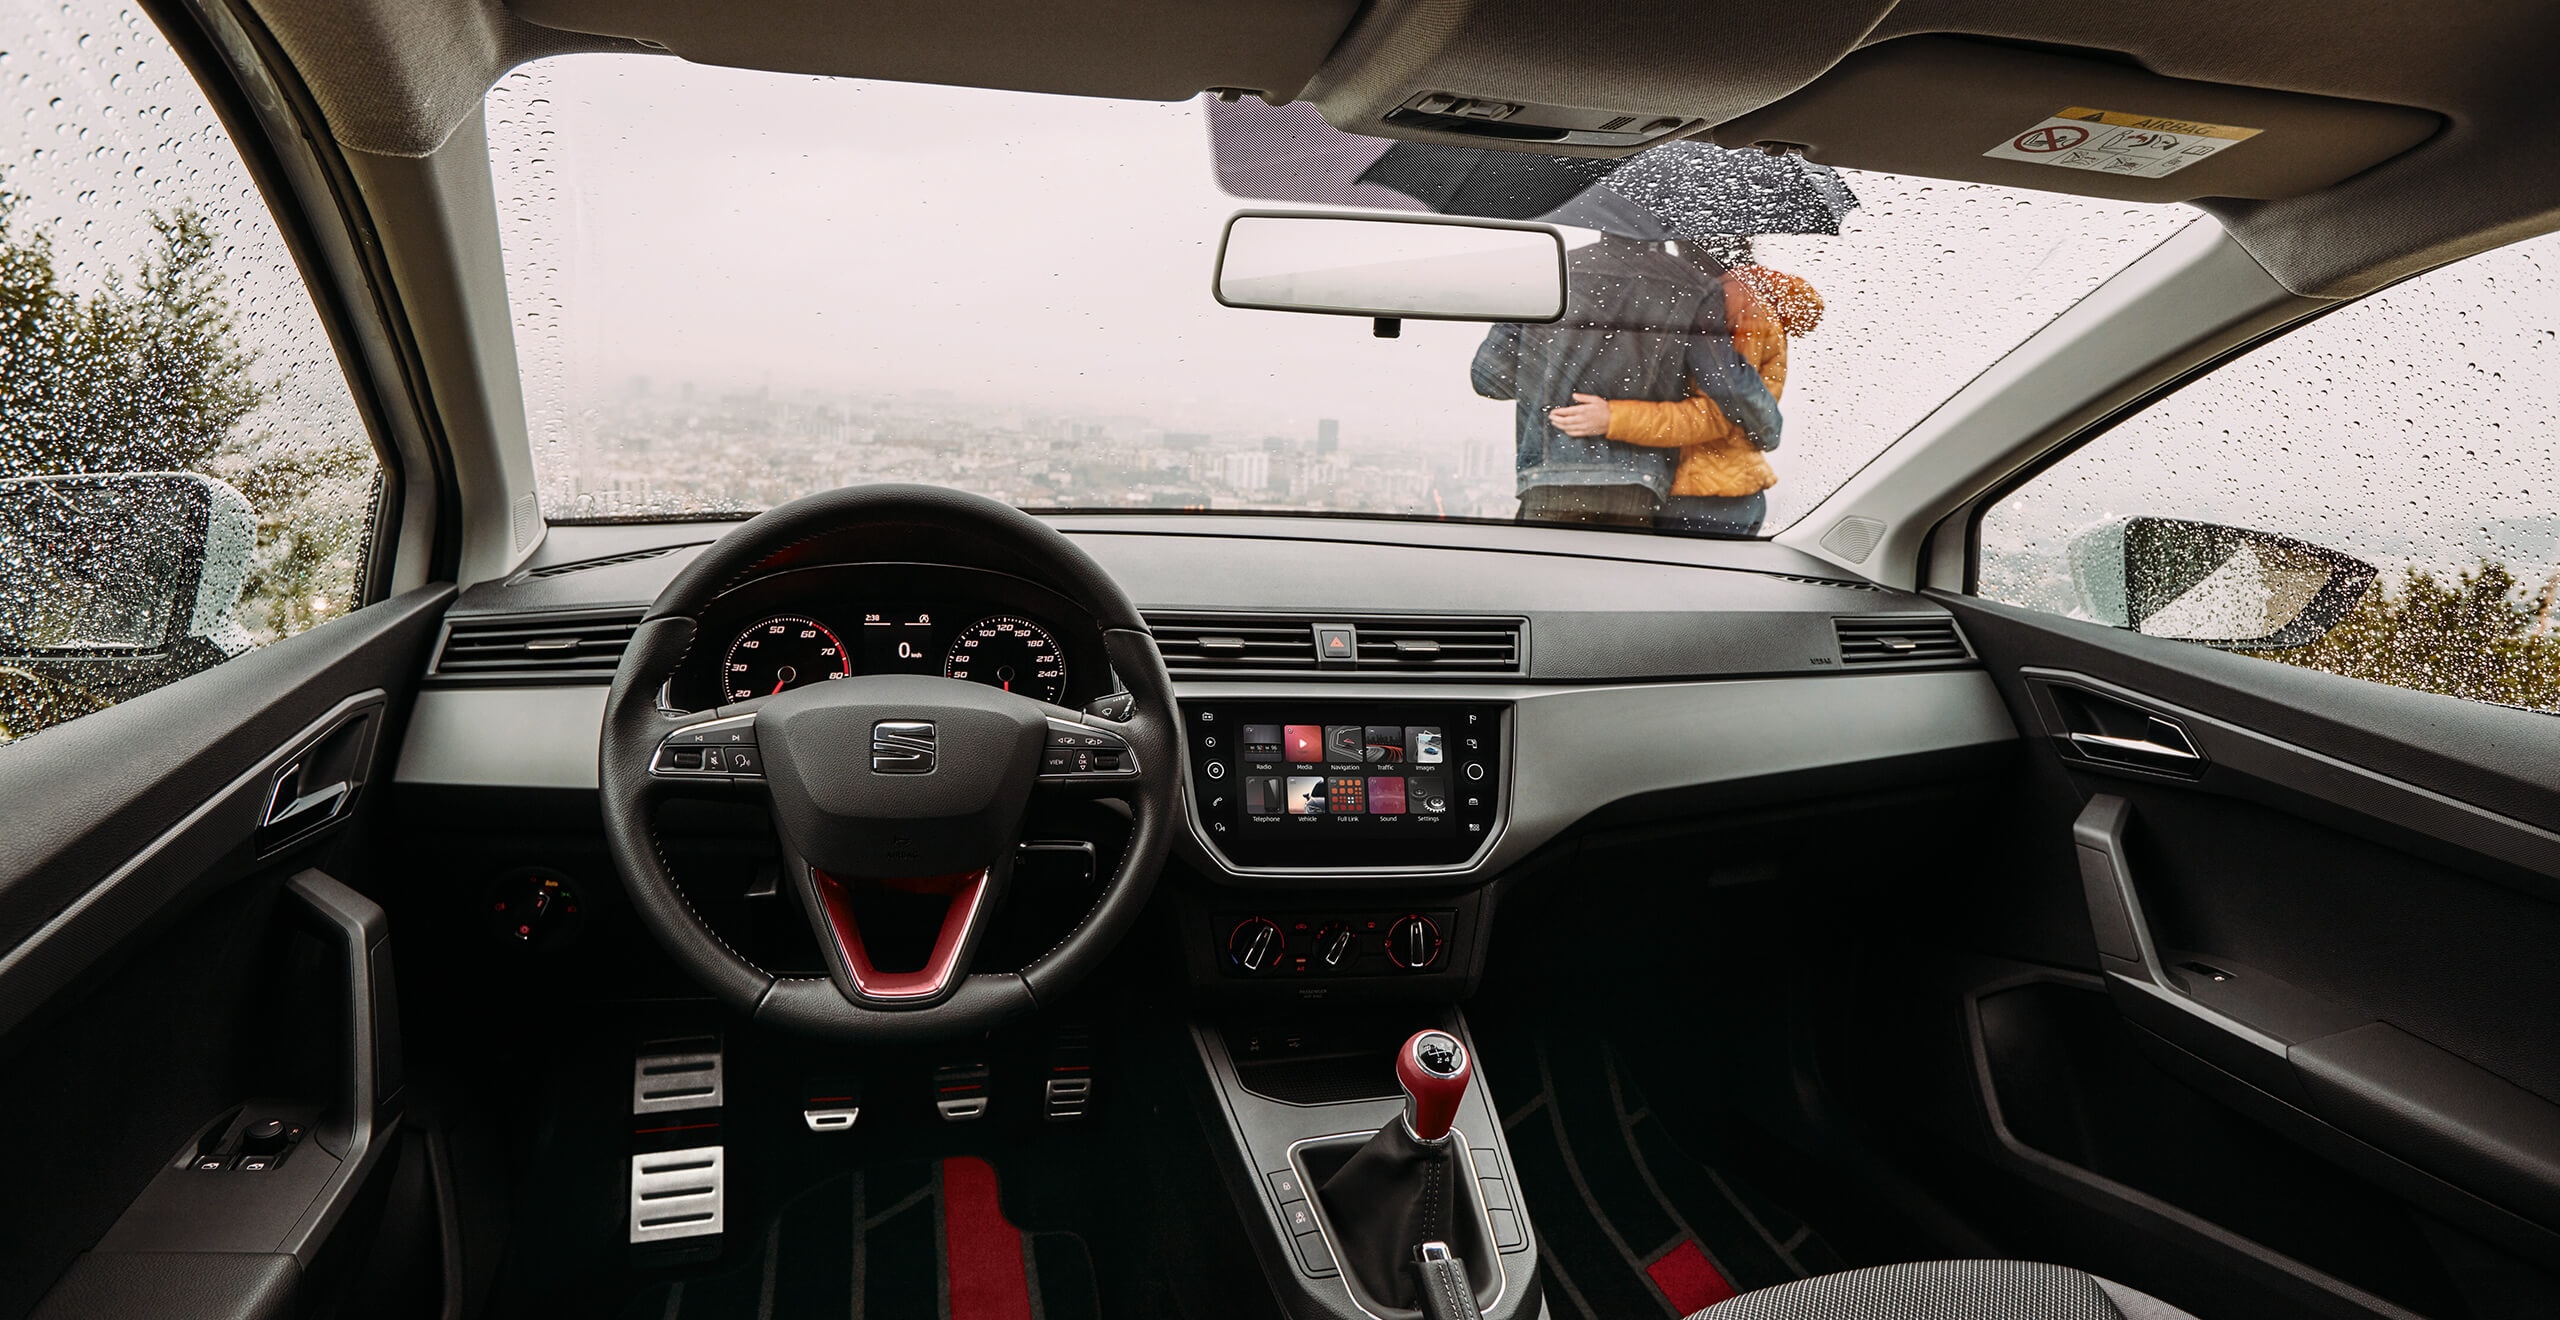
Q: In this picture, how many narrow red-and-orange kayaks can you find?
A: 0